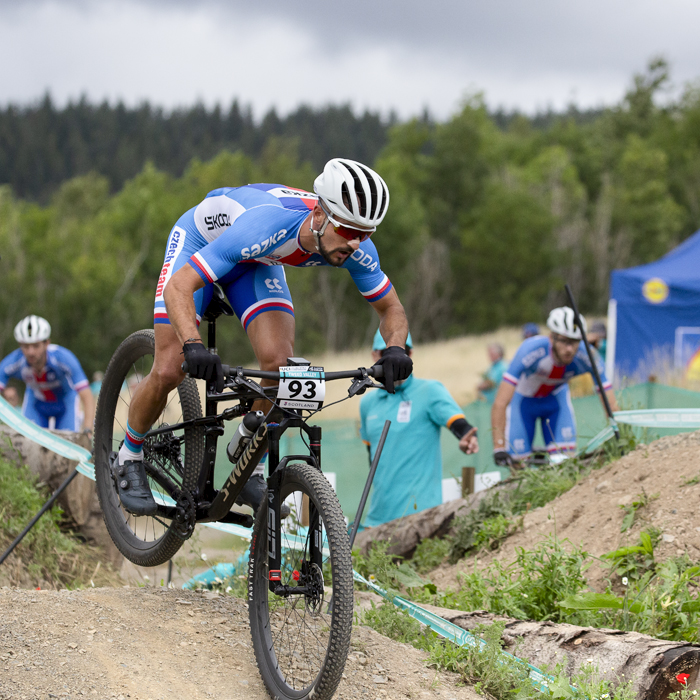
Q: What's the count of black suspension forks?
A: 1